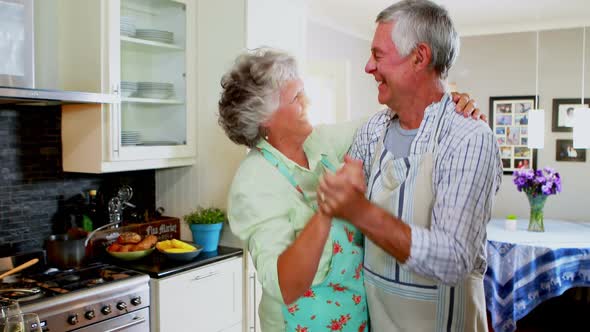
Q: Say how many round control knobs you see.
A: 5